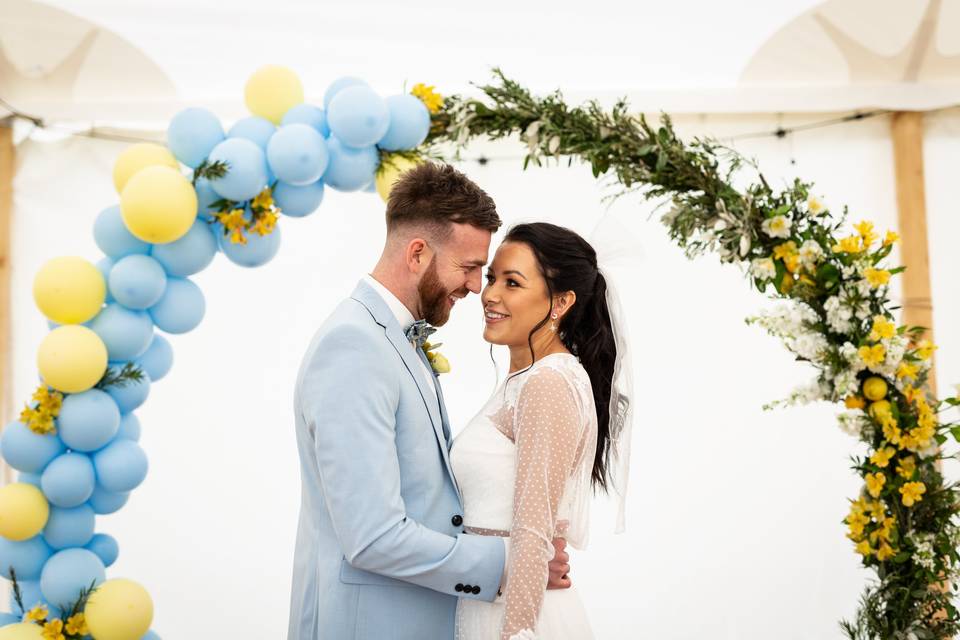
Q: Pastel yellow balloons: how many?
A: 9